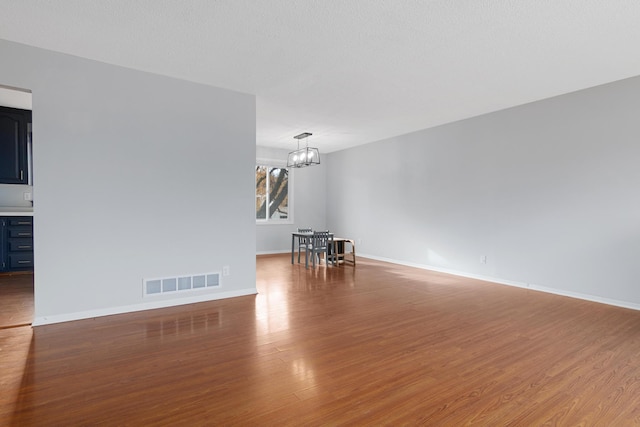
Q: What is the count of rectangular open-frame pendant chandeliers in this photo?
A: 1